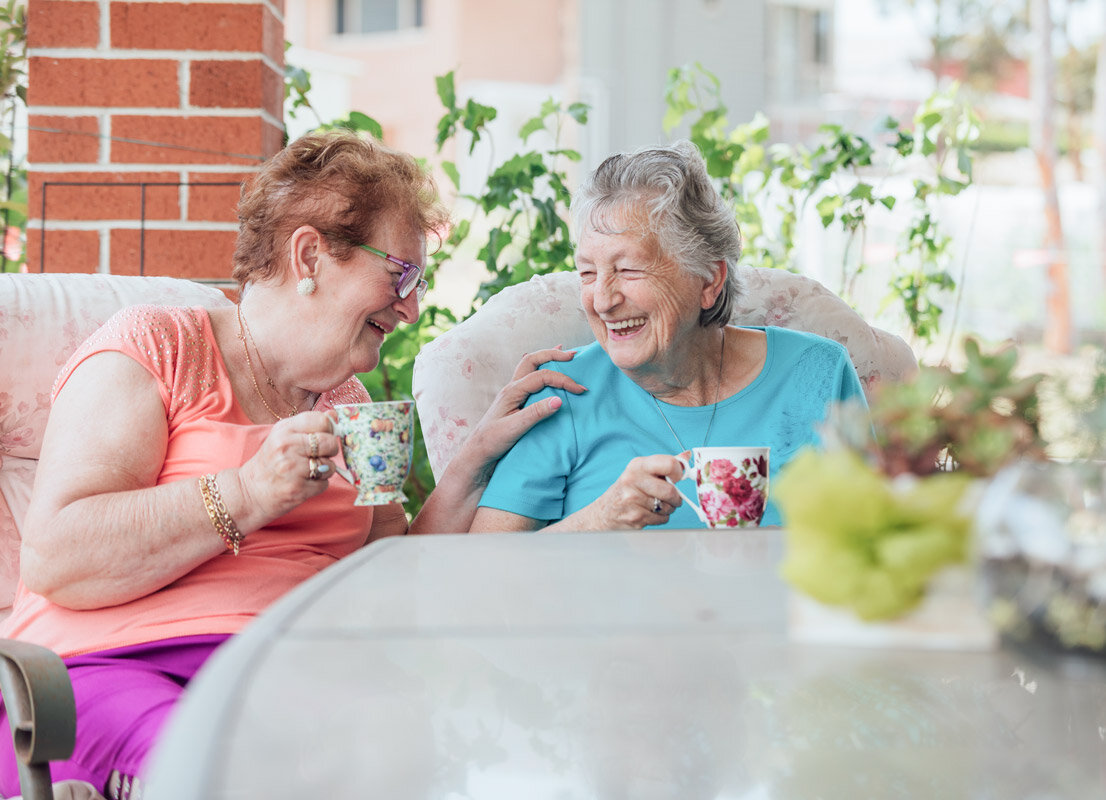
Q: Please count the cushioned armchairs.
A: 2